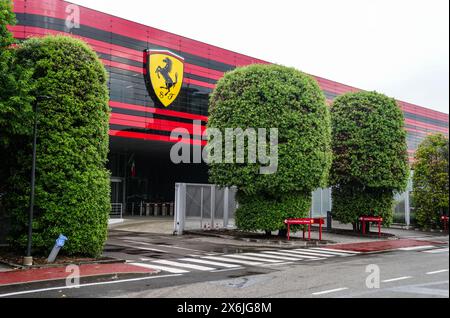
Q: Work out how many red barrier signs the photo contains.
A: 3